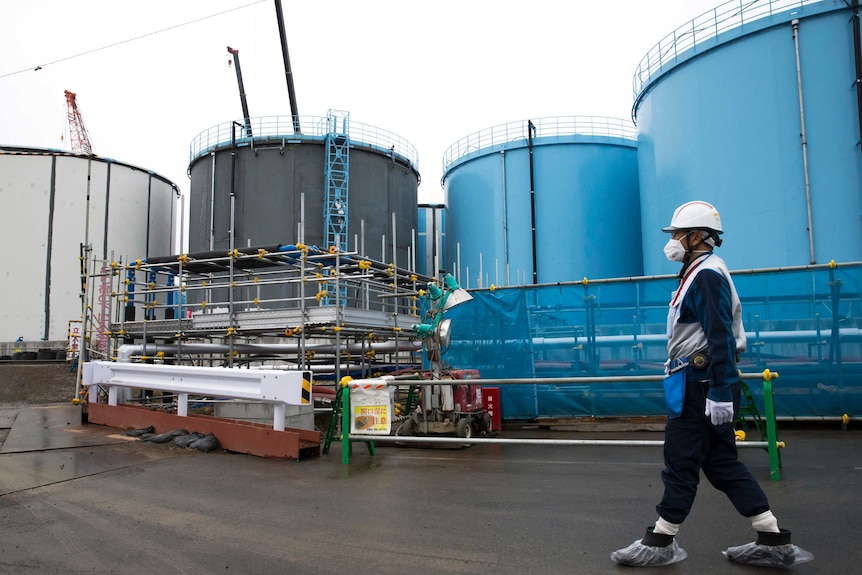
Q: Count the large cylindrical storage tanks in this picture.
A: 4